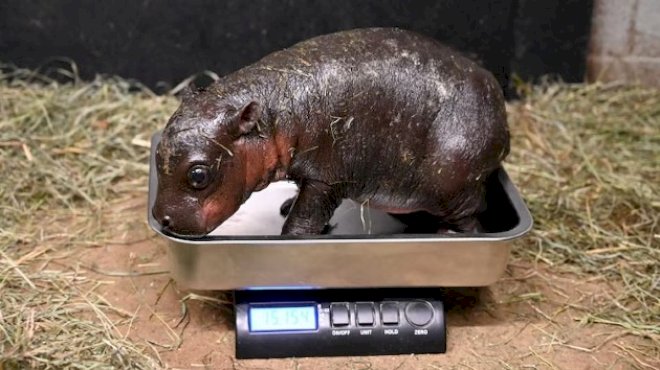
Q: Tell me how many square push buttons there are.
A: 3